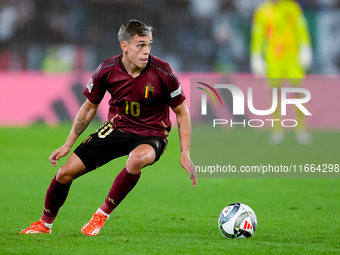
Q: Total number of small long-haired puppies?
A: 0